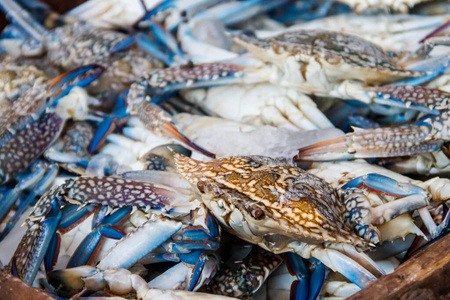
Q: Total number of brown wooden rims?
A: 2